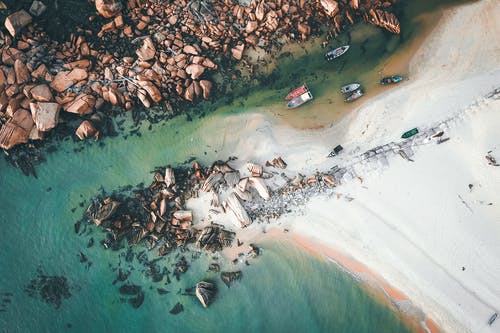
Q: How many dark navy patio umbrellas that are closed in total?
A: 0